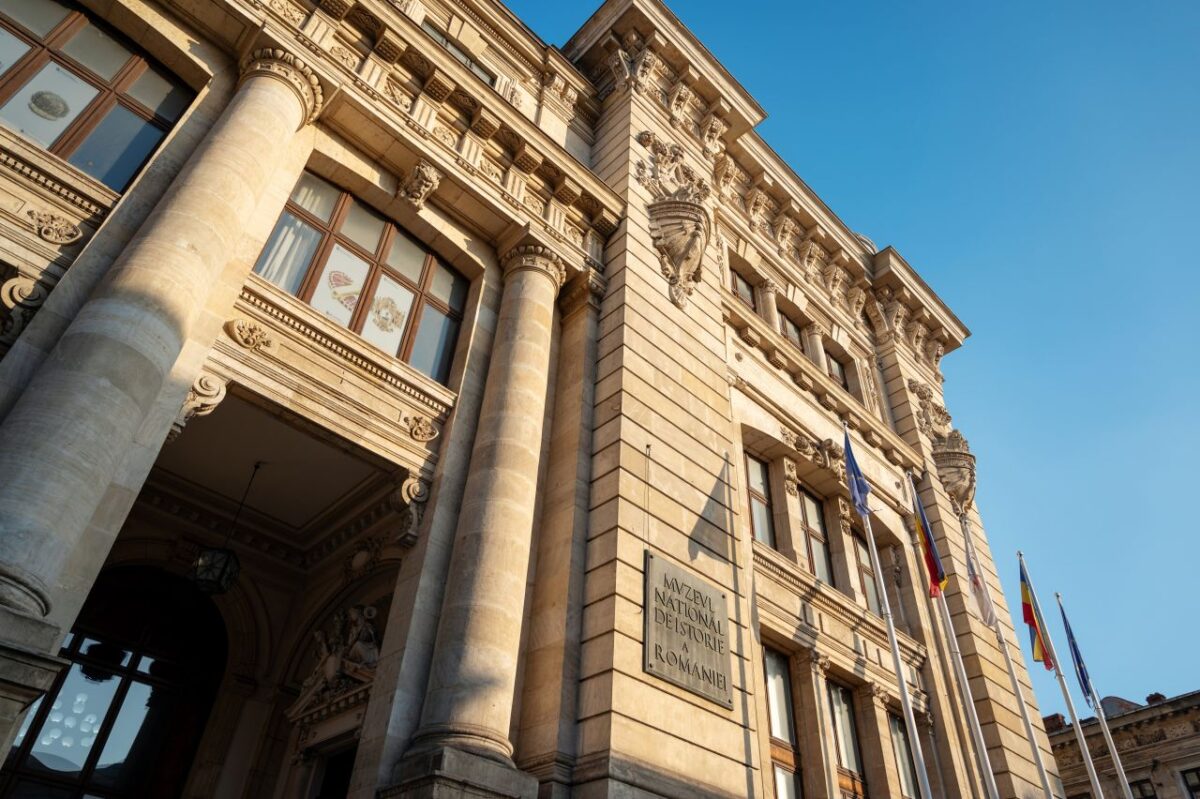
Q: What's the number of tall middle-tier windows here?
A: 3